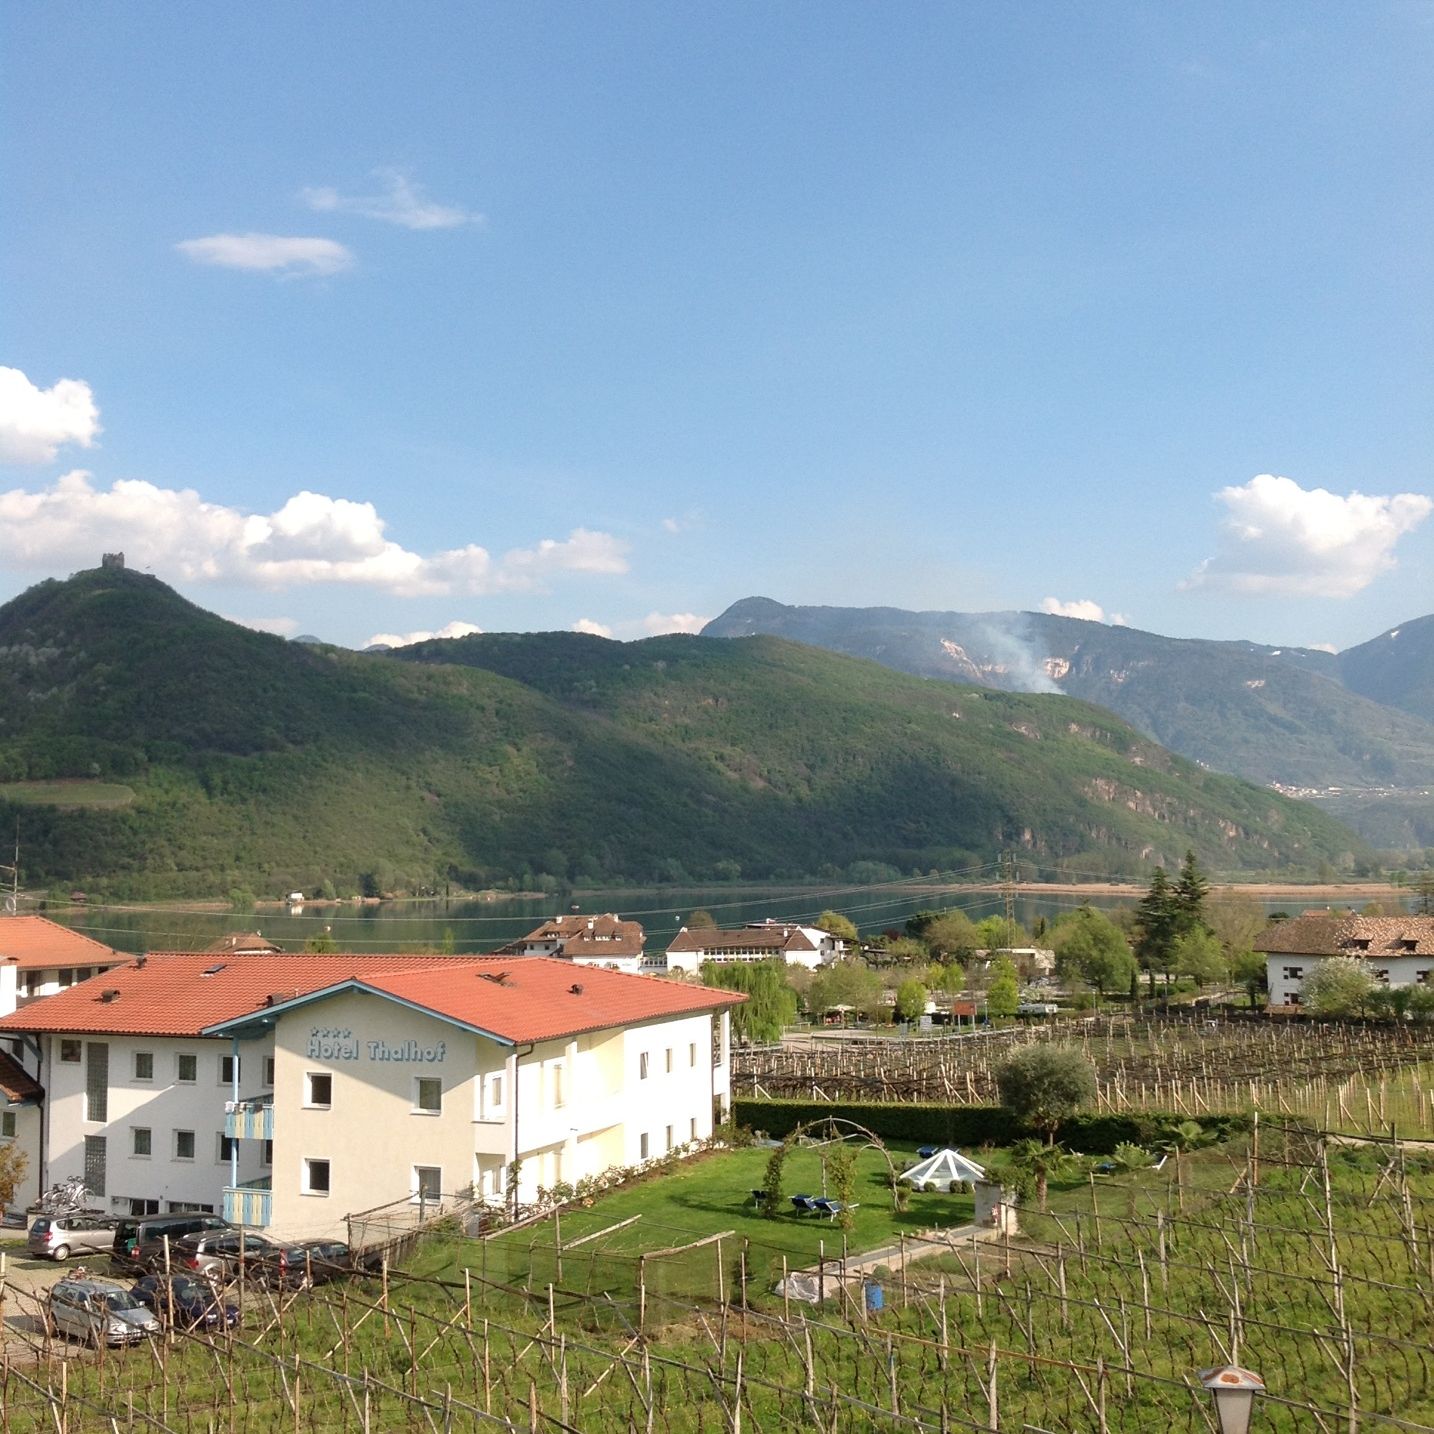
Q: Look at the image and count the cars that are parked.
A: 6